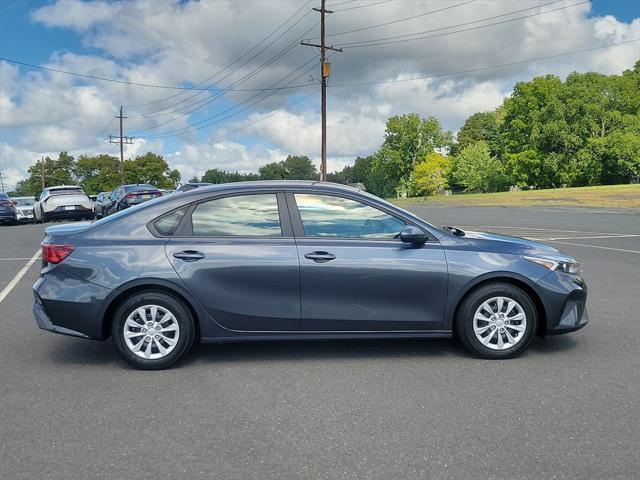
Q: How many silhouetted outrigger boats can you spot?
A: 0